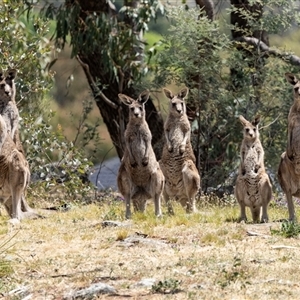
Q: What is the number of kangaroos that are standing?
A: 5